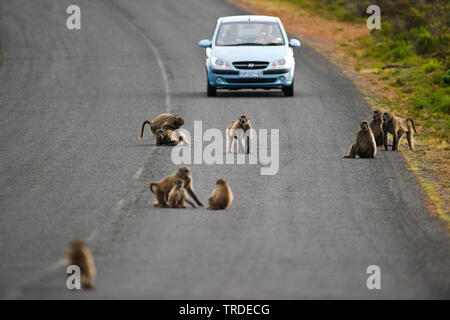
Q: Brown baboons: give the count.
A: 10